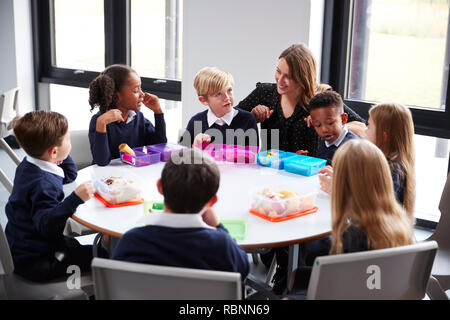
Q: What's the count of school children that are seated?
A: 7